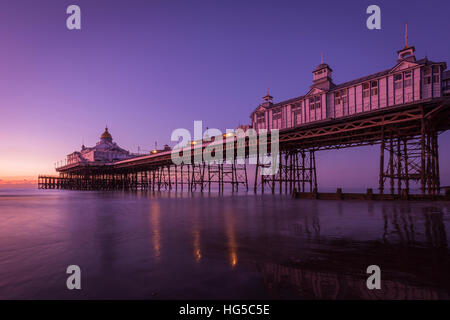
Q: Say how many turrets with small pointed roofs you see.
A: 3